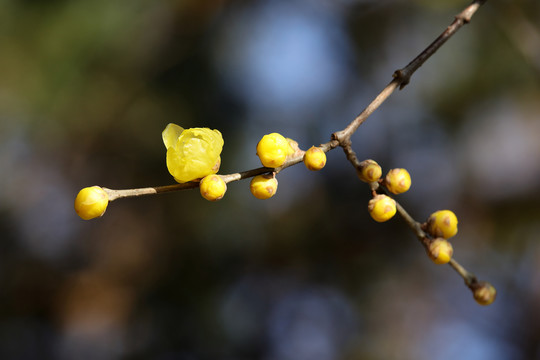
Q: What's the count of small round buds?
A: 11